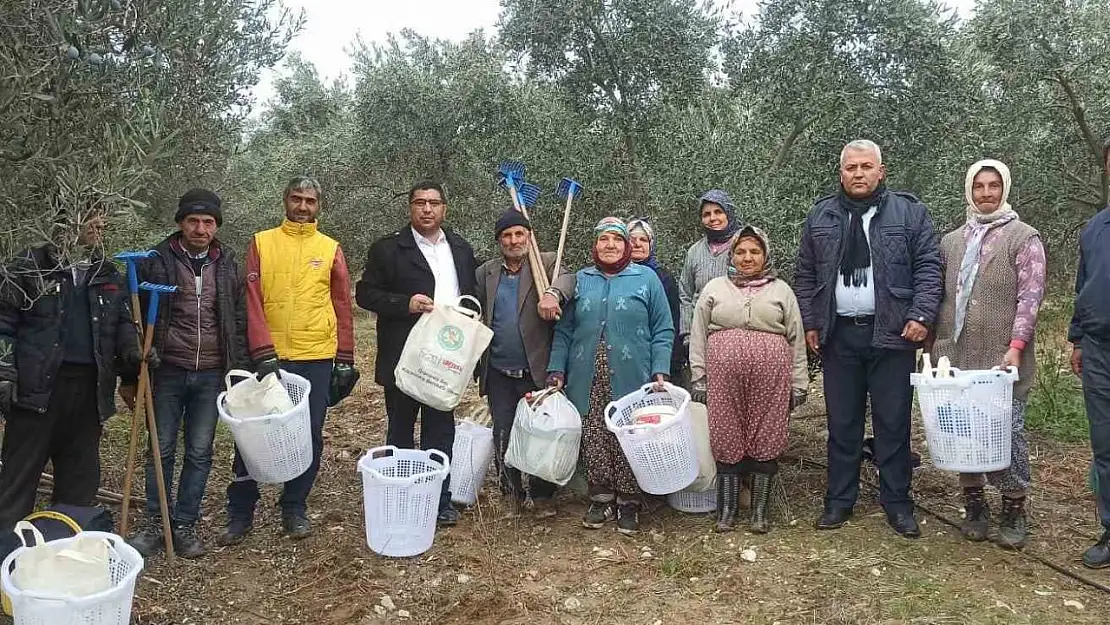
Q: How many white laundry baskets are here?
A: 7